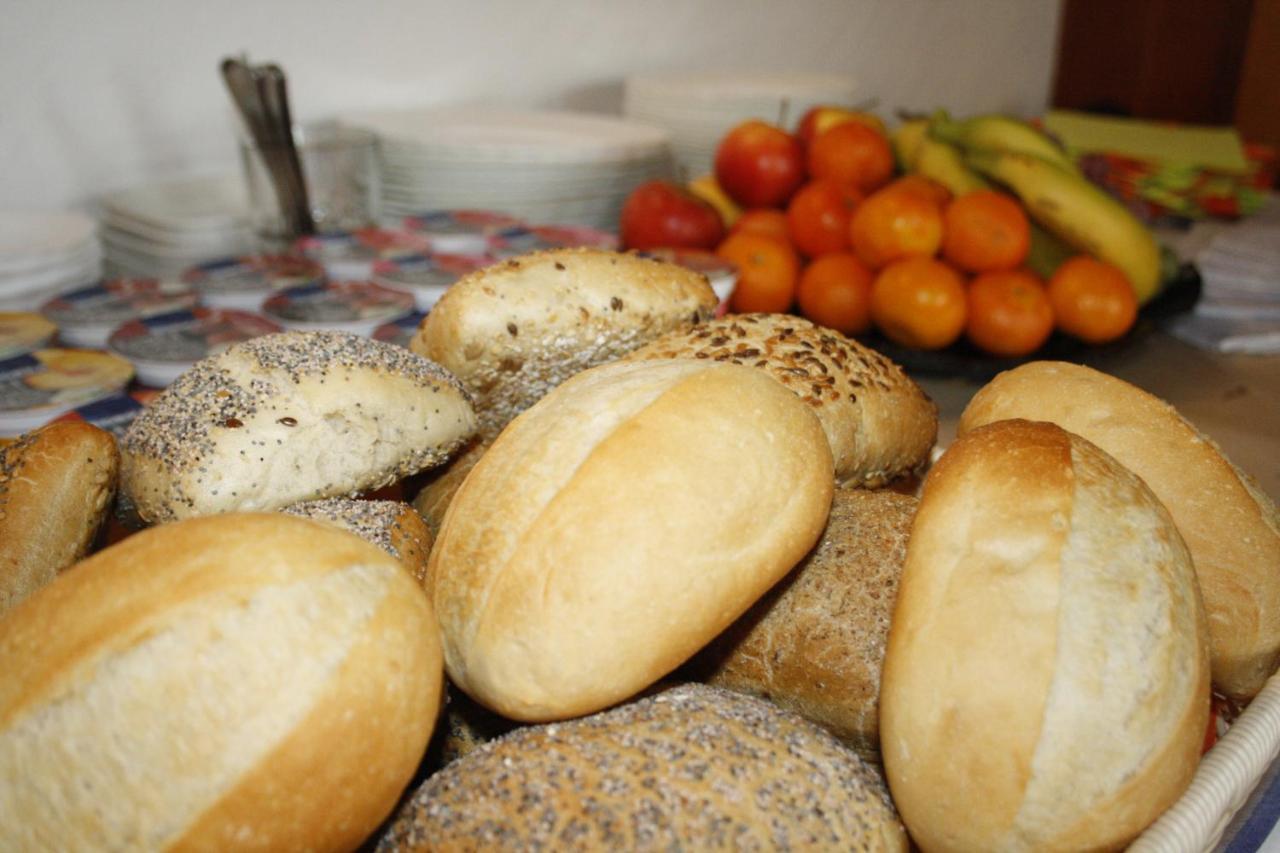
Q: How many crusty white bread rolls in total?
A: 4